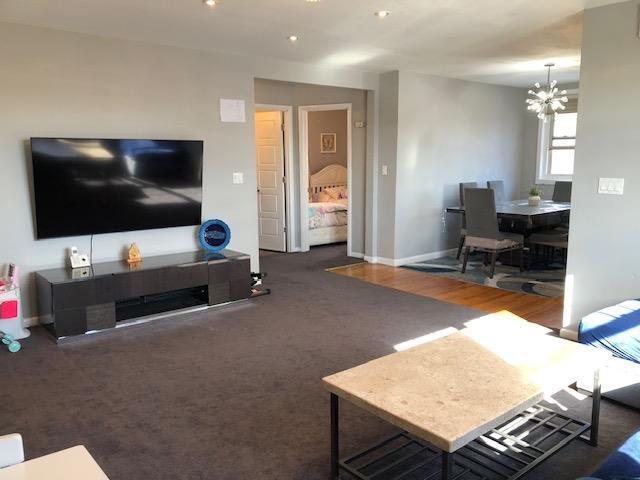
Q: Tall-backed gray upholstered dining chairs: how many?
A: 4